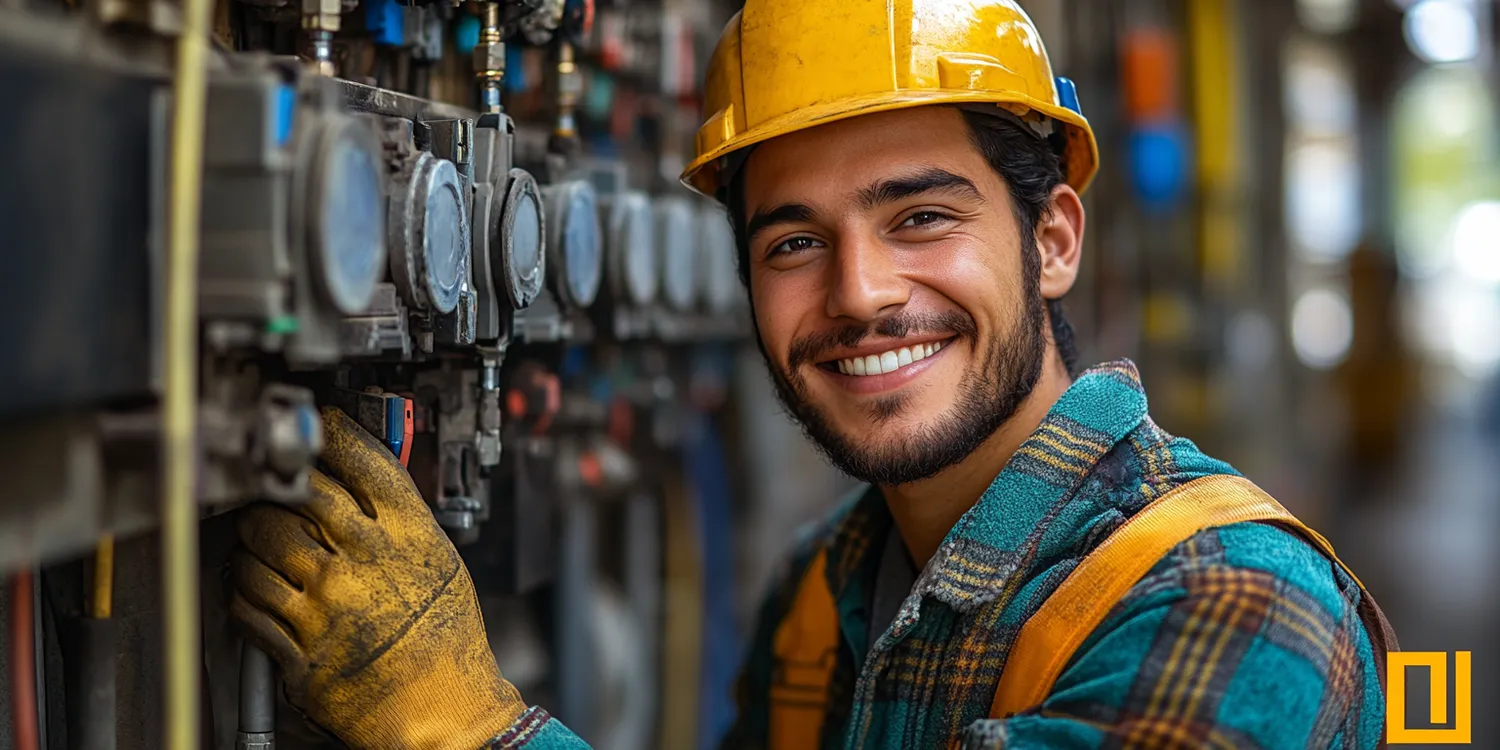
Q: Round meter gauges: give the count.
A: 7